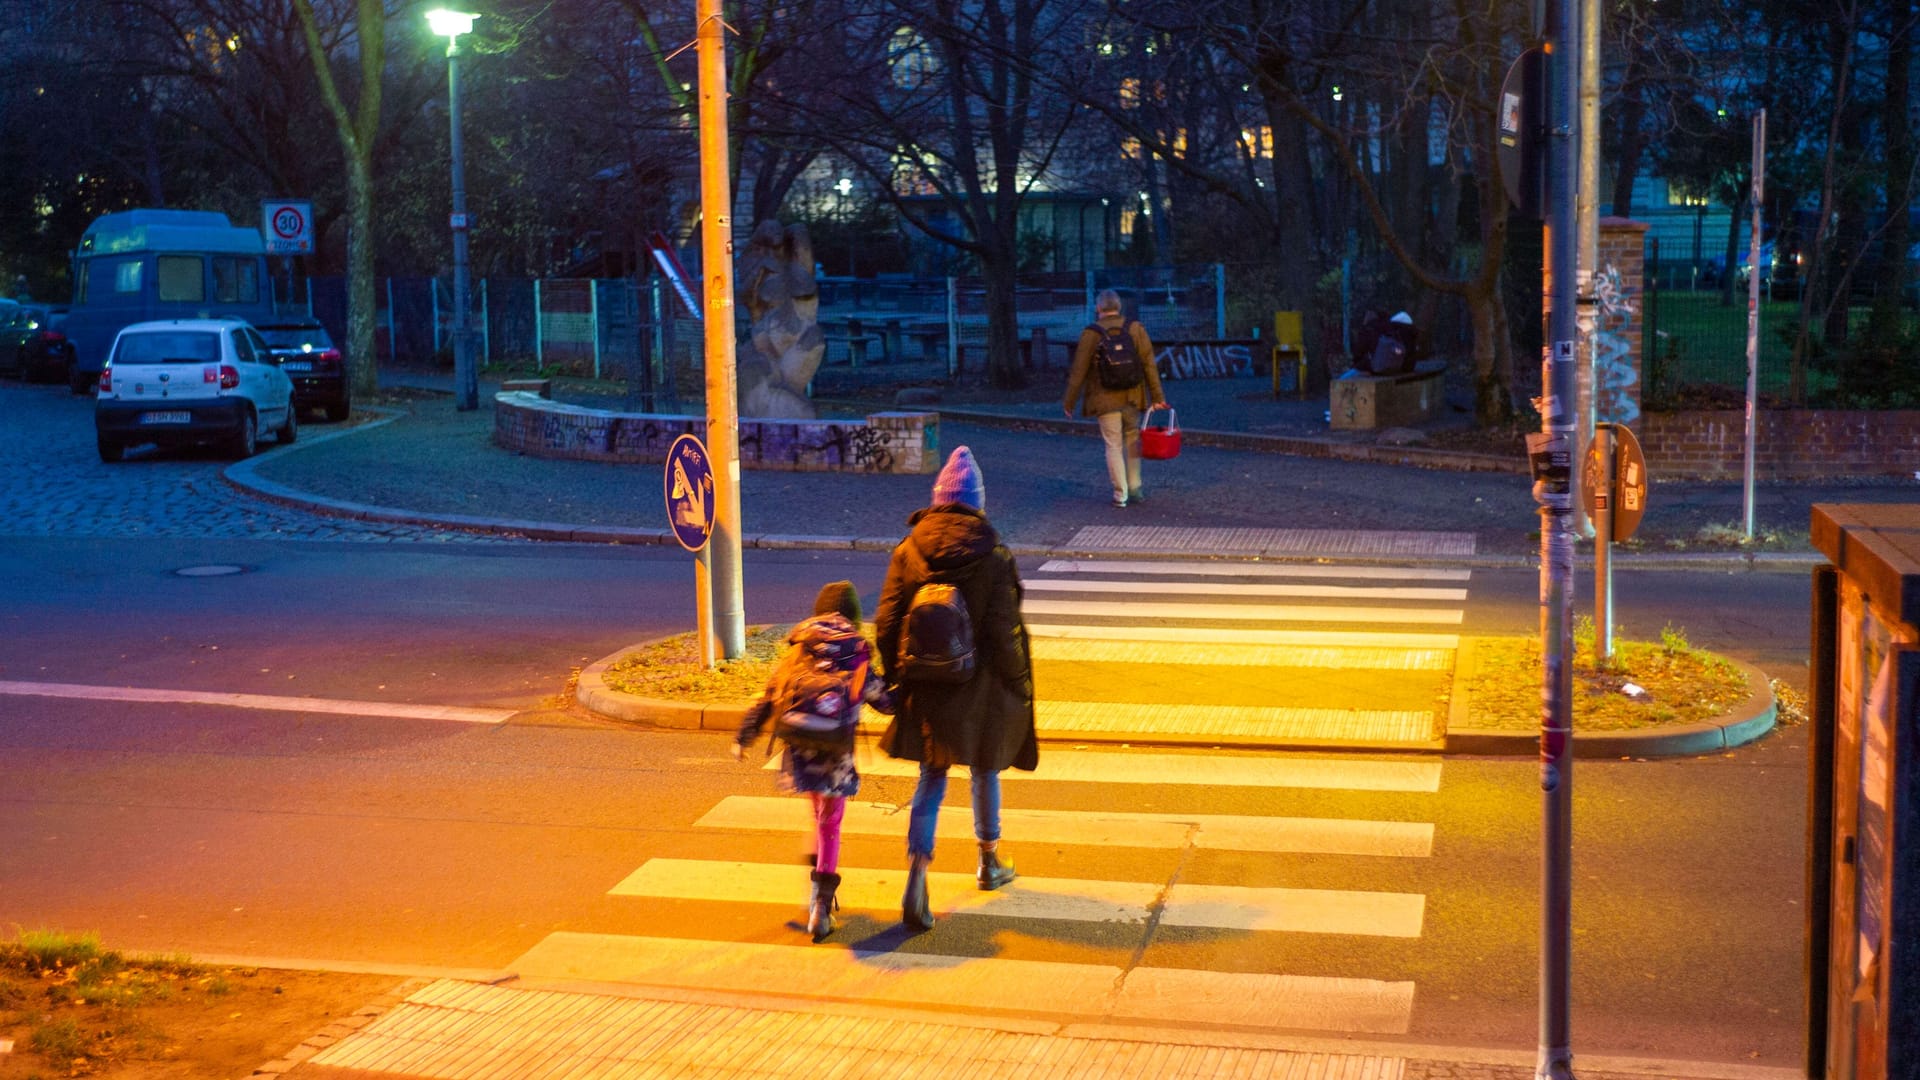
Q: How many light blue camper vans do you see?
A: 1